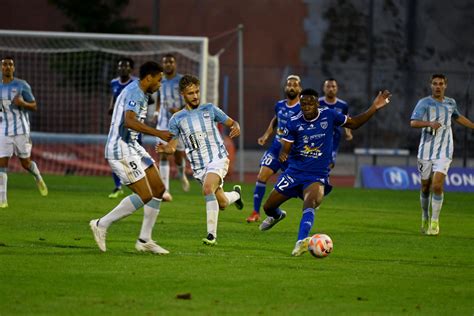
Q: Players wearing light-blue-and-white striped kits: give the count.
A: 5